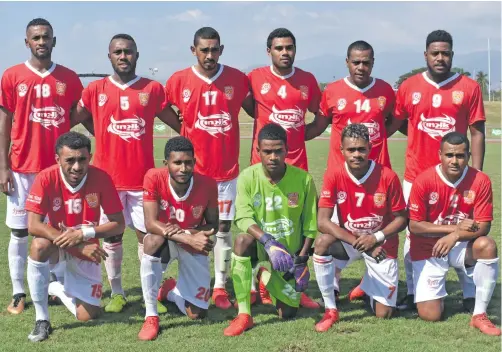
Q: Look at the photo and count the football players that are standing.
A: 6